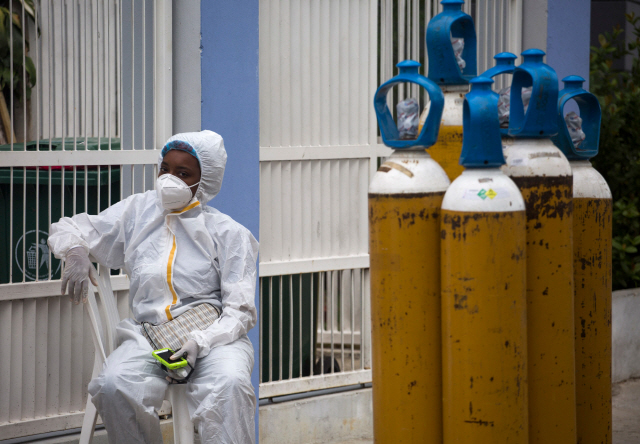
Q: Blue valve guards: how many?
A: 6